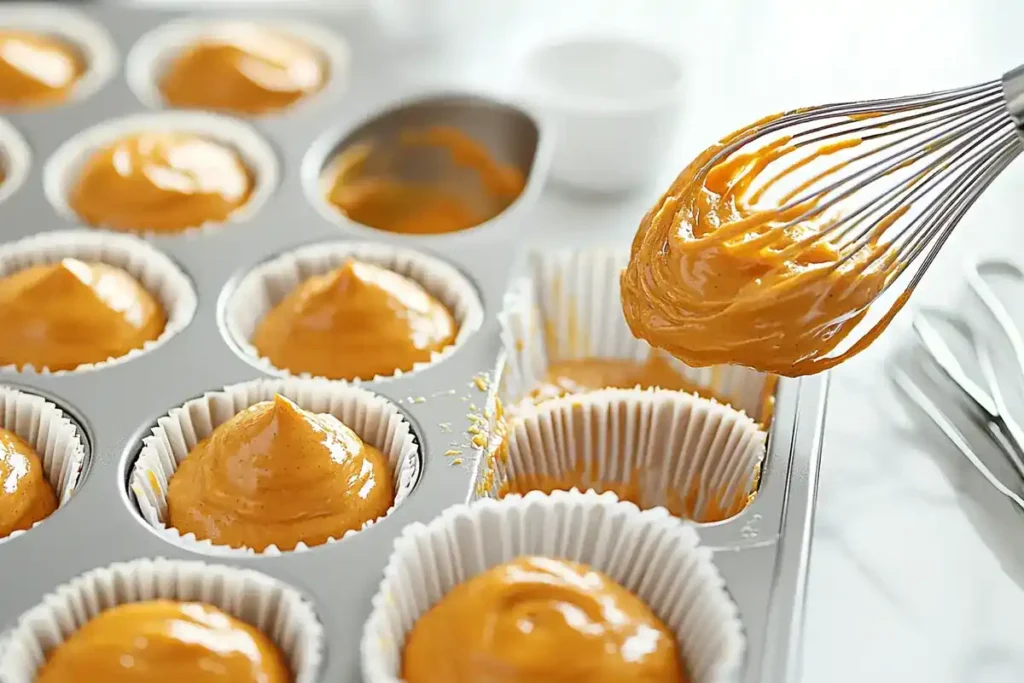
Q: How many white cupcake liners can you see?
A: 12